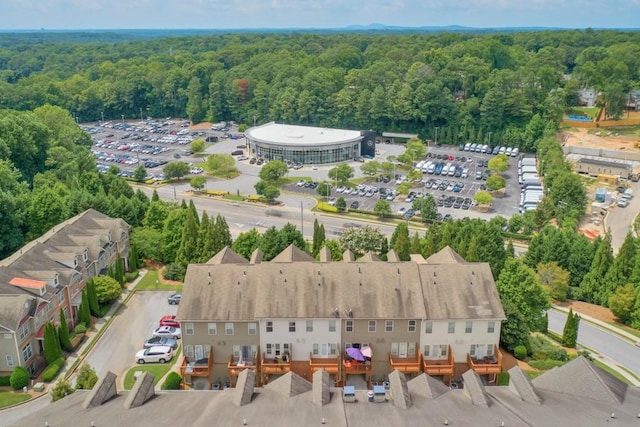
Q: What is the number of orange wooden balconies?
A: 8